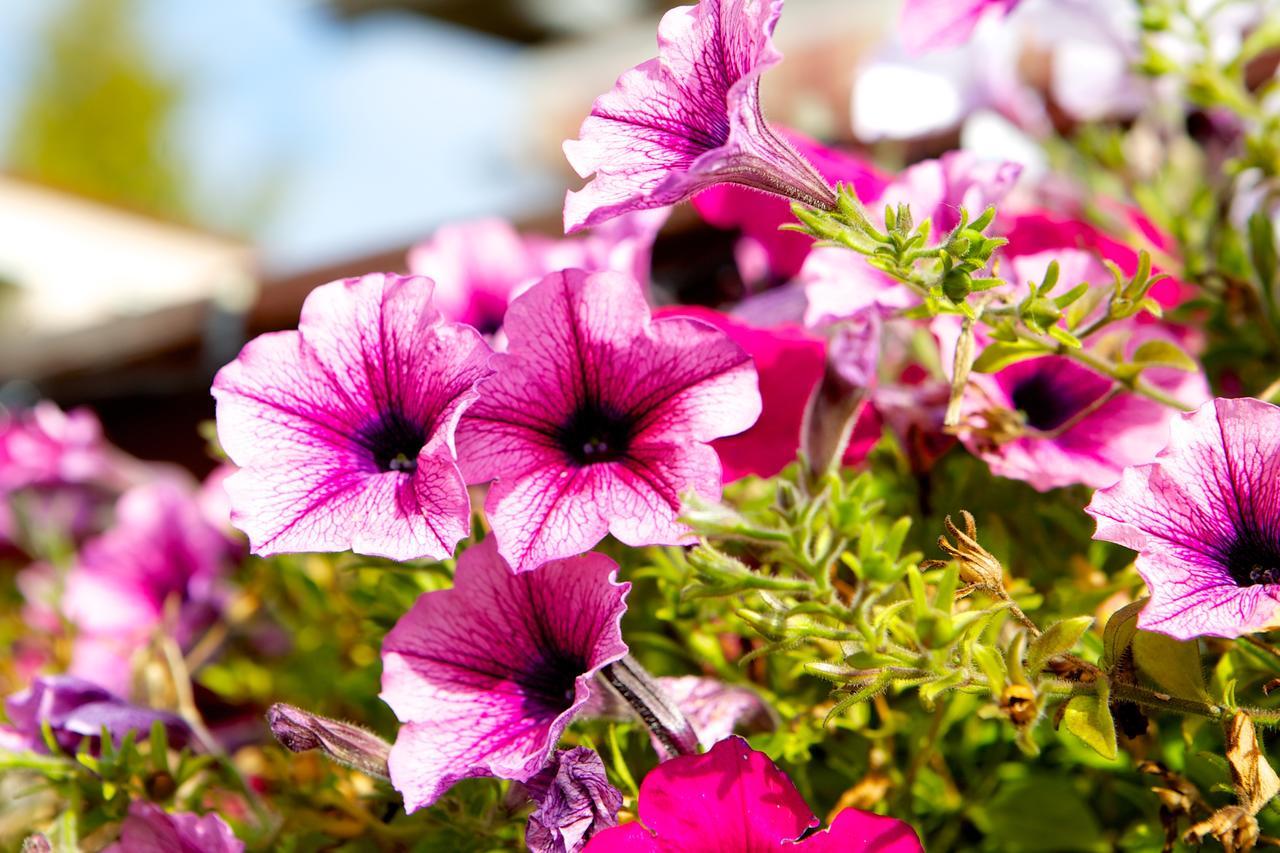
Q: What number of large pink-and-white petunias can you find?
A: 5